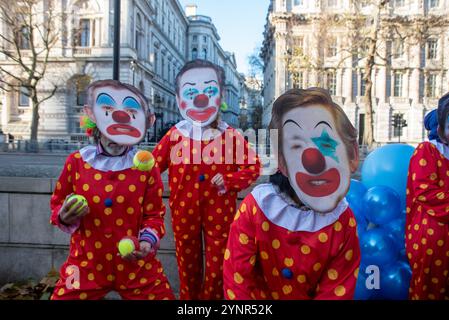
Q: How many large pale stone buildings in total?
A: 2